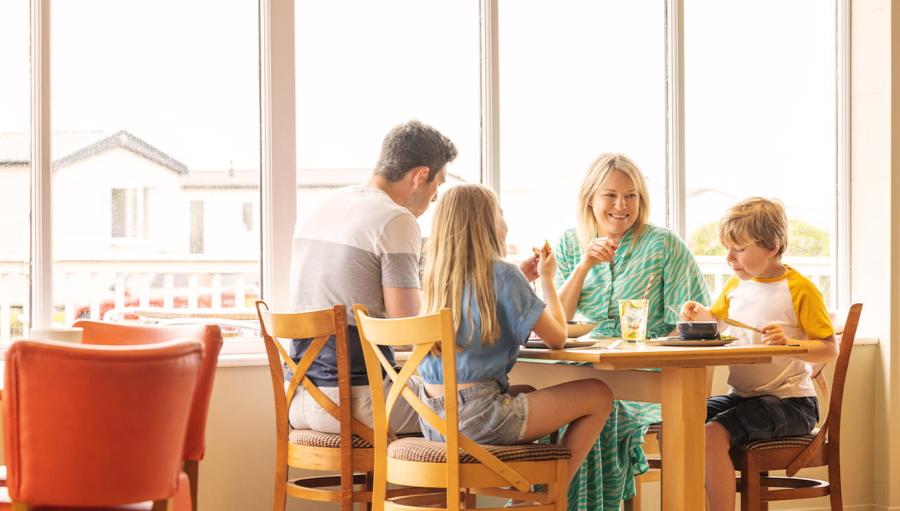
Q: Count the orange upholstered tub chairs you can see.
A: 2